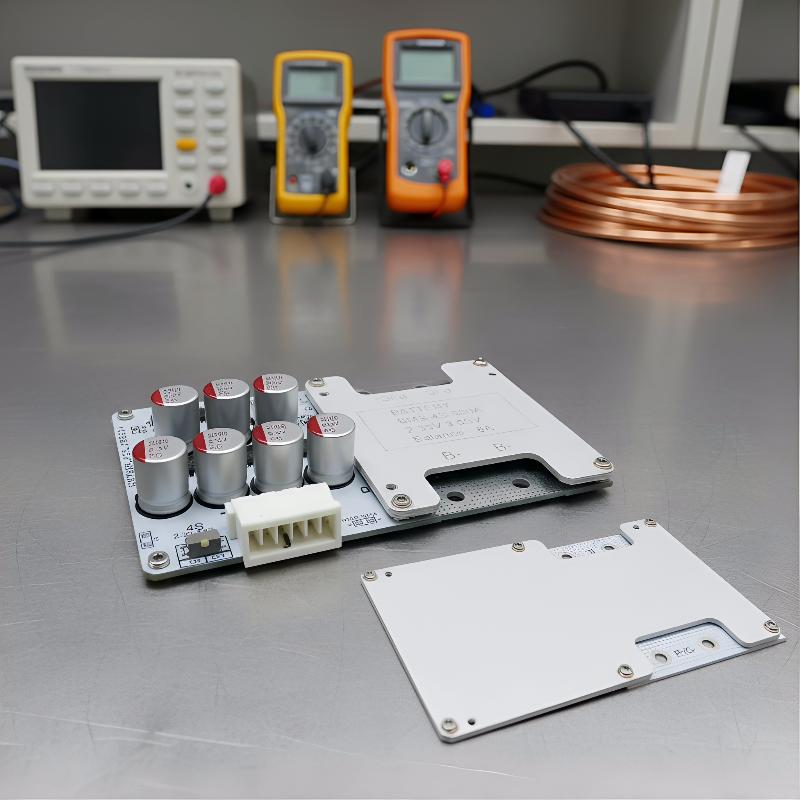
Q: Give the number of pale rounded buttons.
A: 14